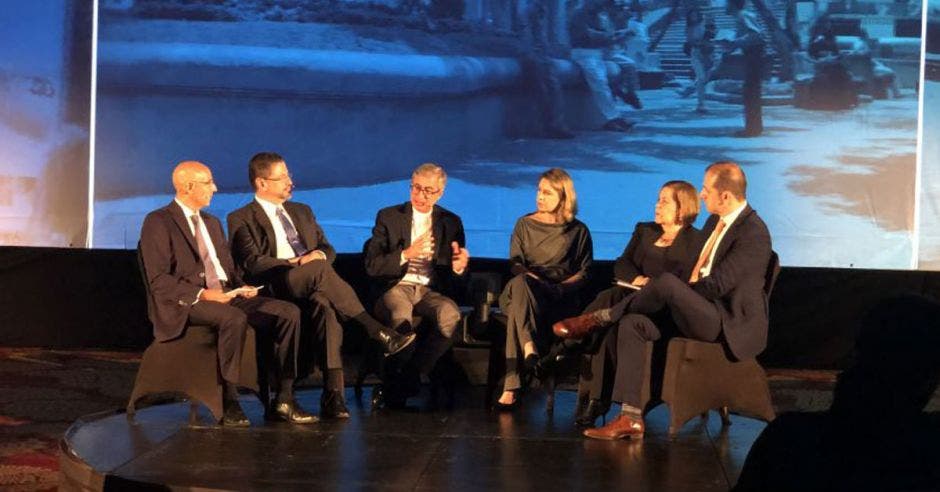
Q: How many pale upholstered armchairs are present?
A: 0